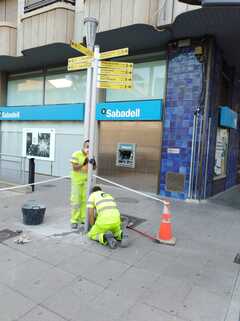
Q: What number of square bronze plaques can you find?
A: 1